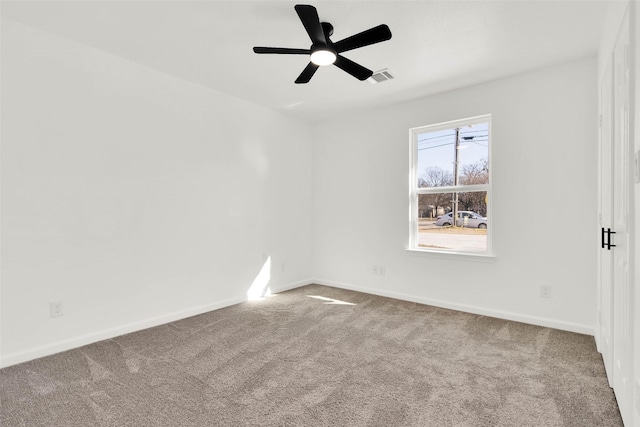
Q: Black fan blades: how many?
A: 5